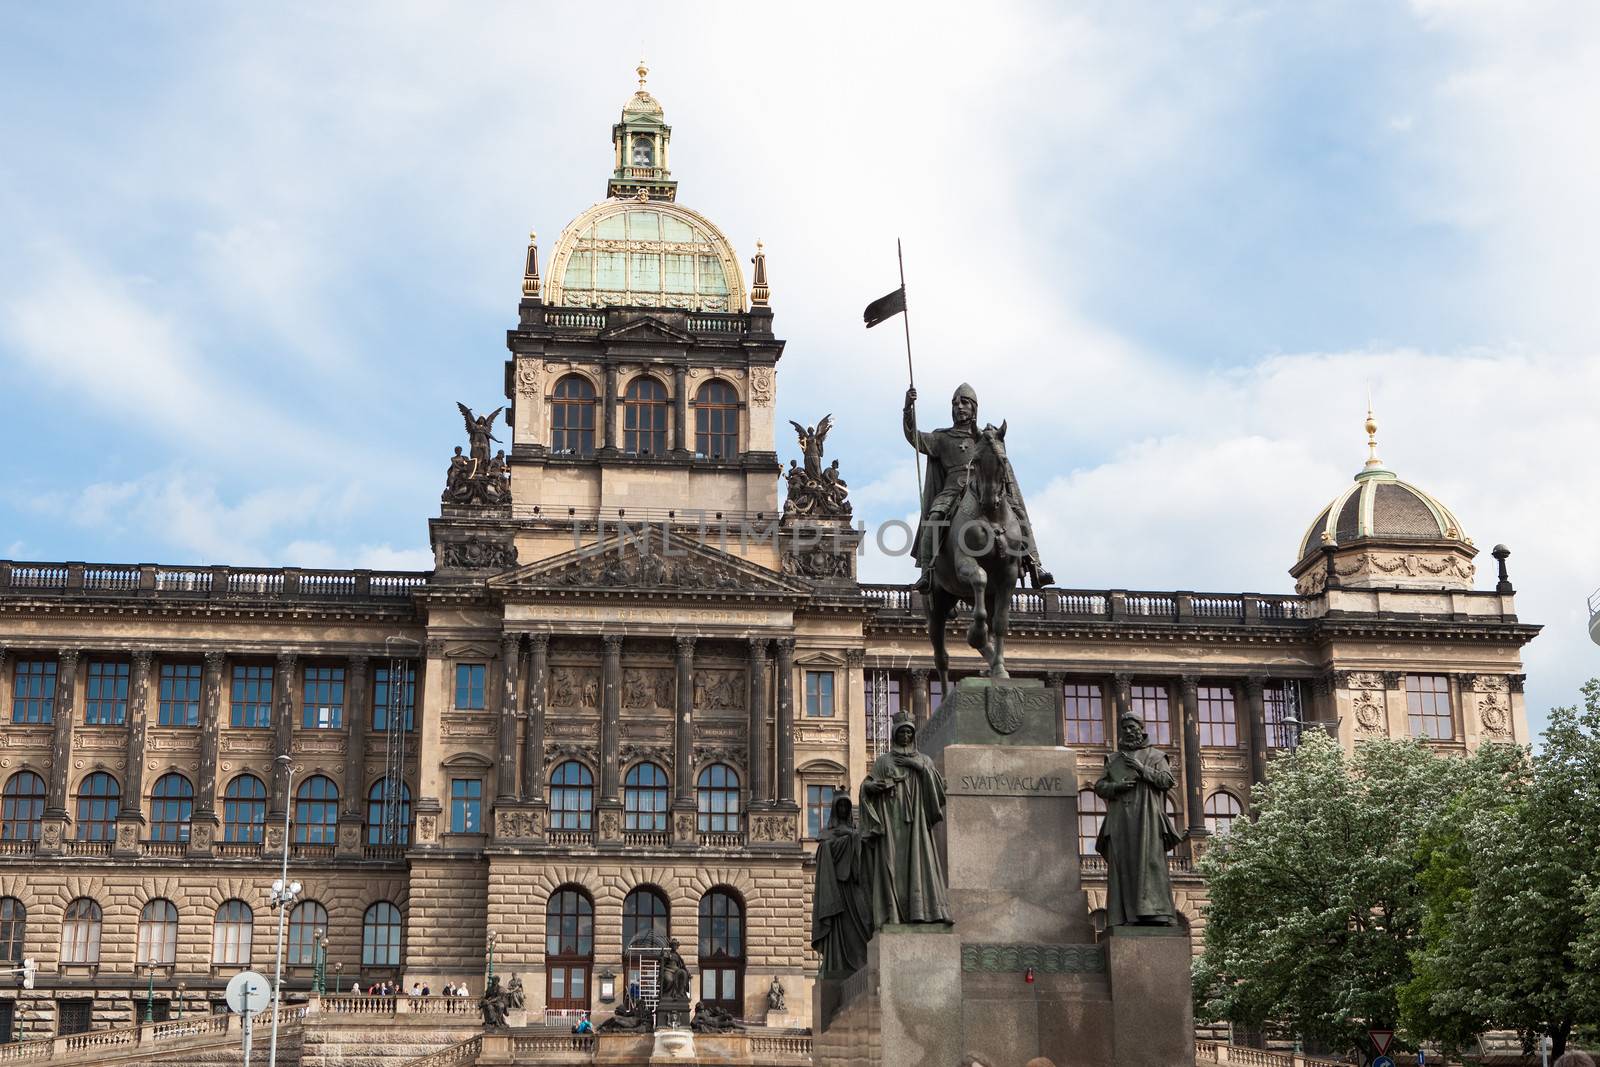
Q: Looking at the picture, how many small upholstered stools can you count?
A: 0